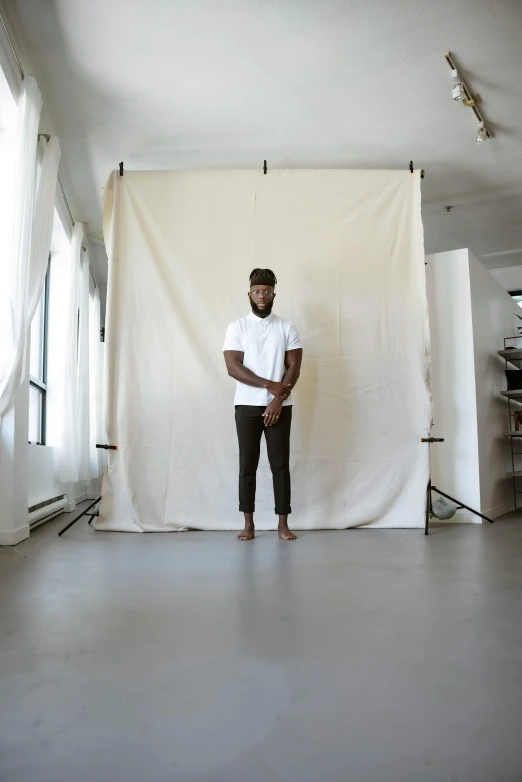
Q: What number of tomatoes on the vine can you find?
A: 0